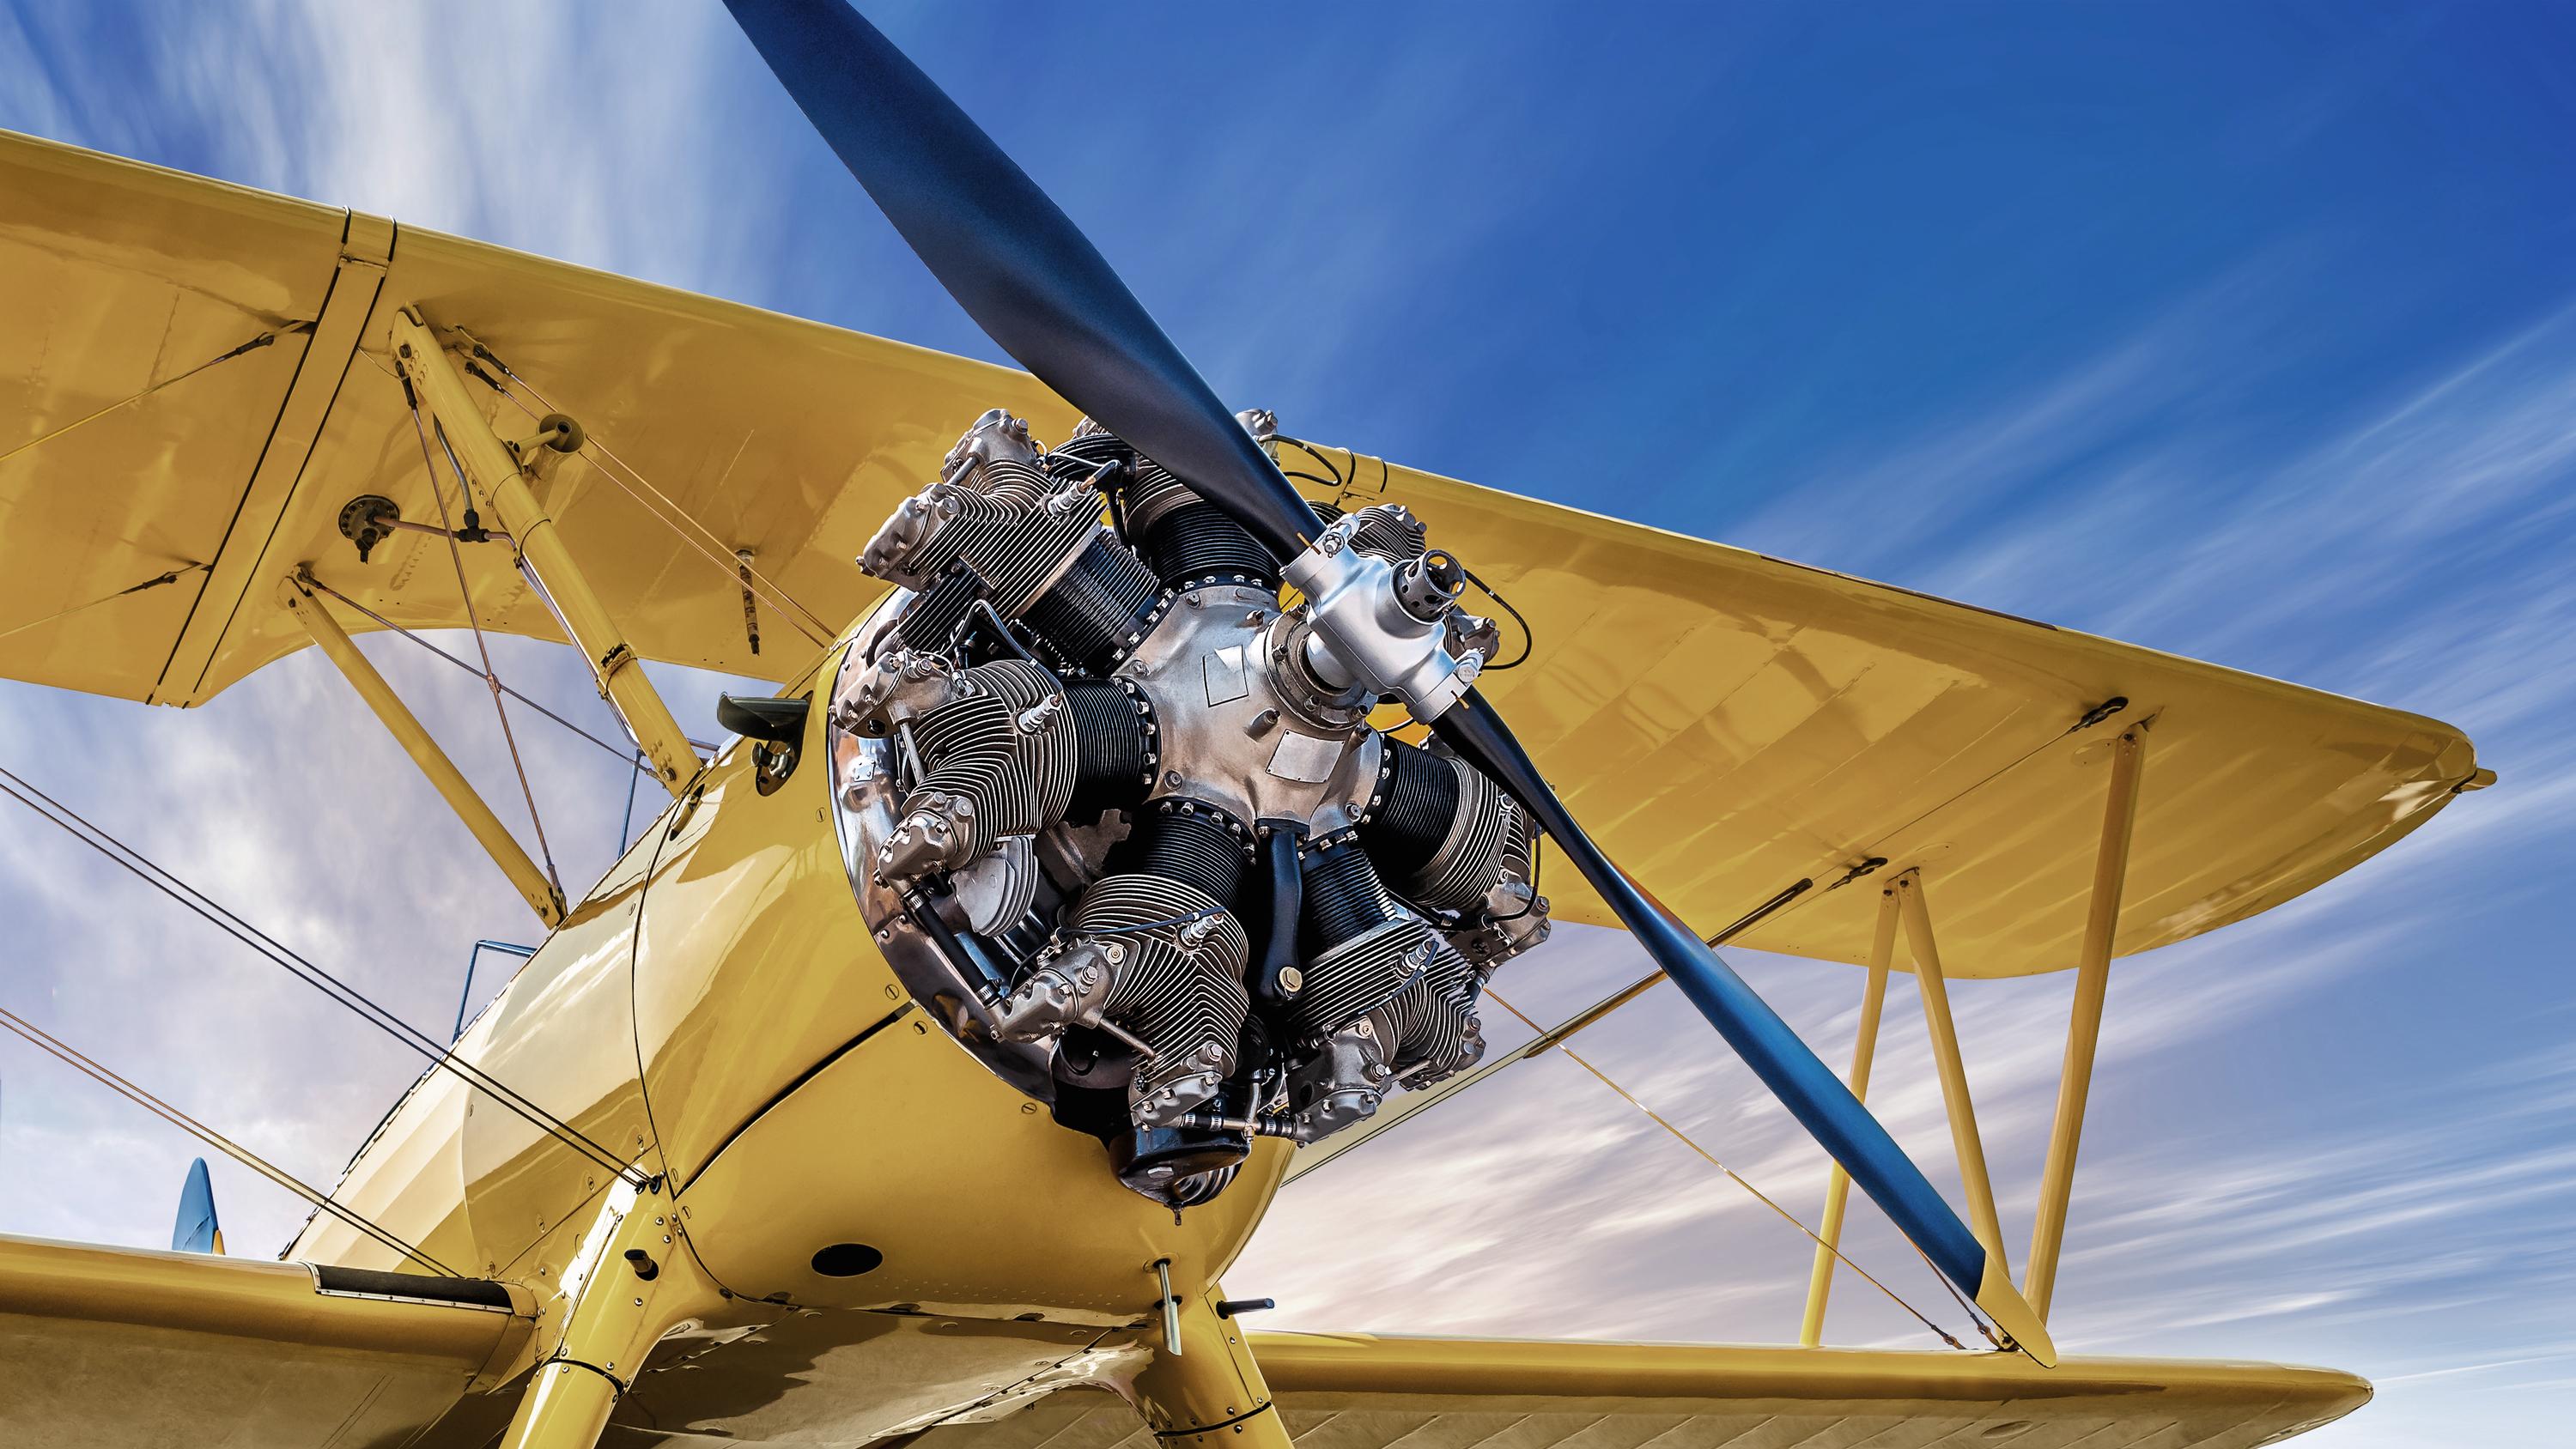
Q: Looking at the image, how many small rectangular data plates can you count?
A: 2